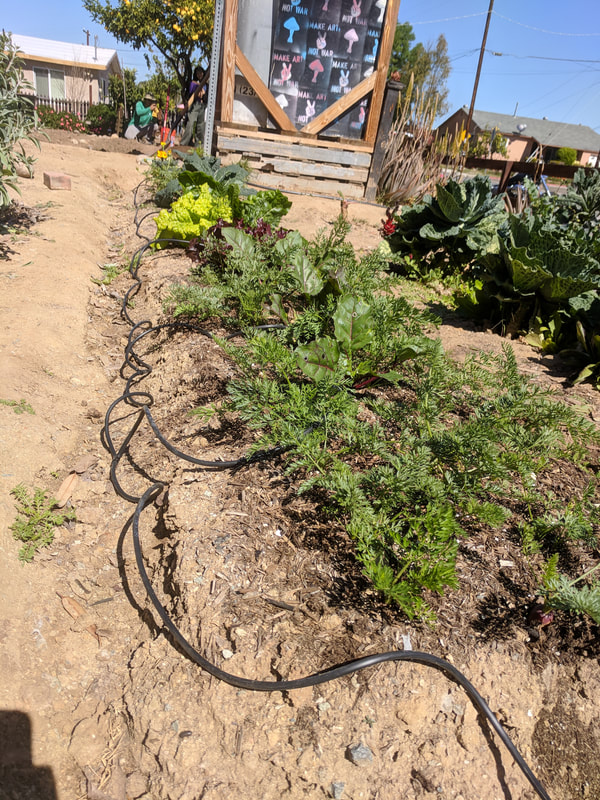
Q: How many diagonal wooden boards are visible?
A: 2